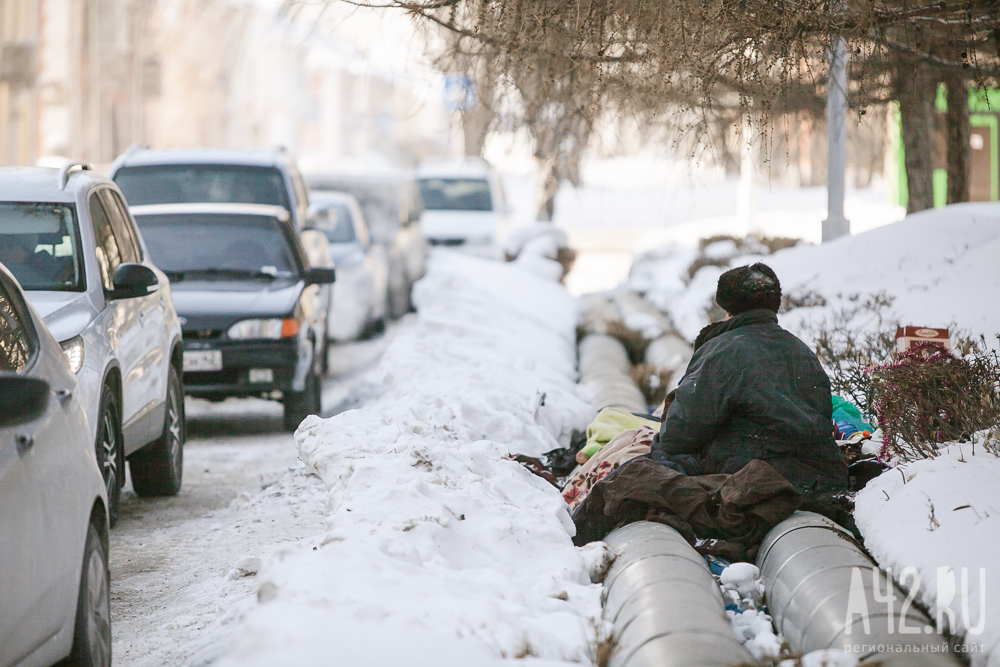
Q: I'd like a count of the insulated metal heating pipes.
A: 2